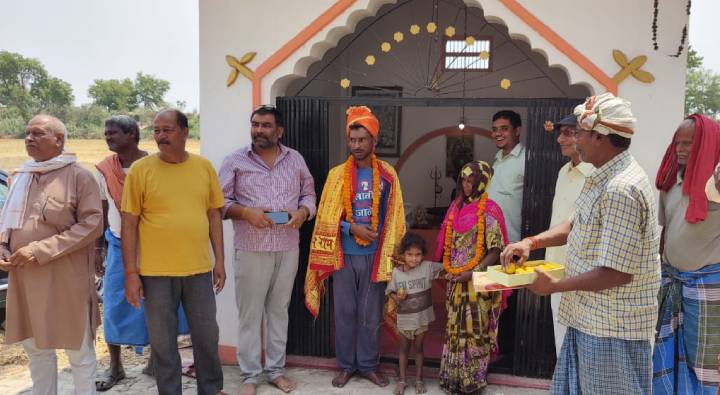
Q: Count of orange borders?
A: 2